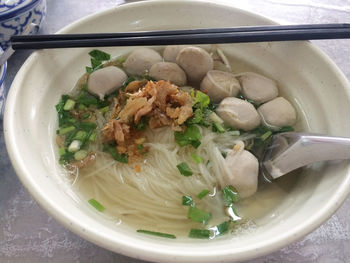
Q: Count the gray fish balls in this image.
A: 10